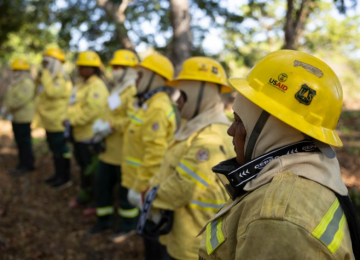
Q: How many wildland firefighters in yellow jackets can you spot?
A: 7